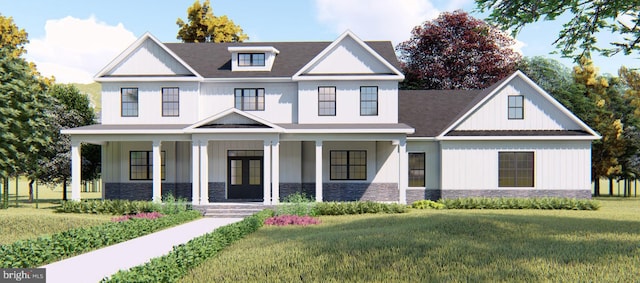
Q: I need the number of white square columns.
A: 8